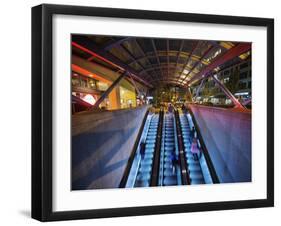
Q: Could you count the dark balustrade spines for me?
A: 4